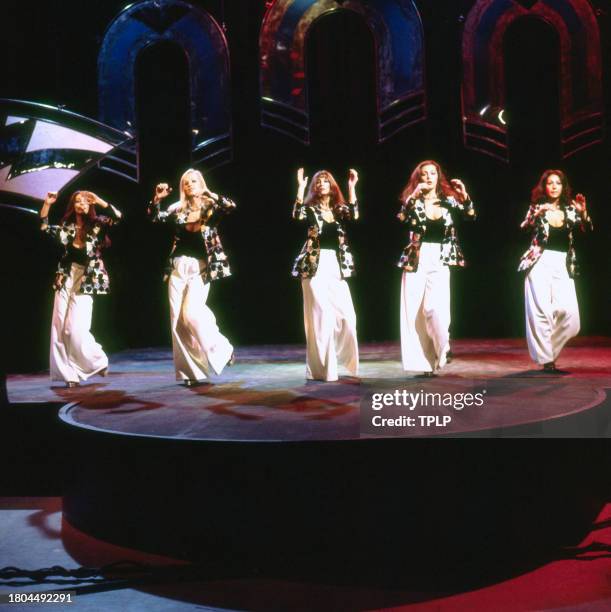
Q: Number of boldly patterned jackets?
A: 5